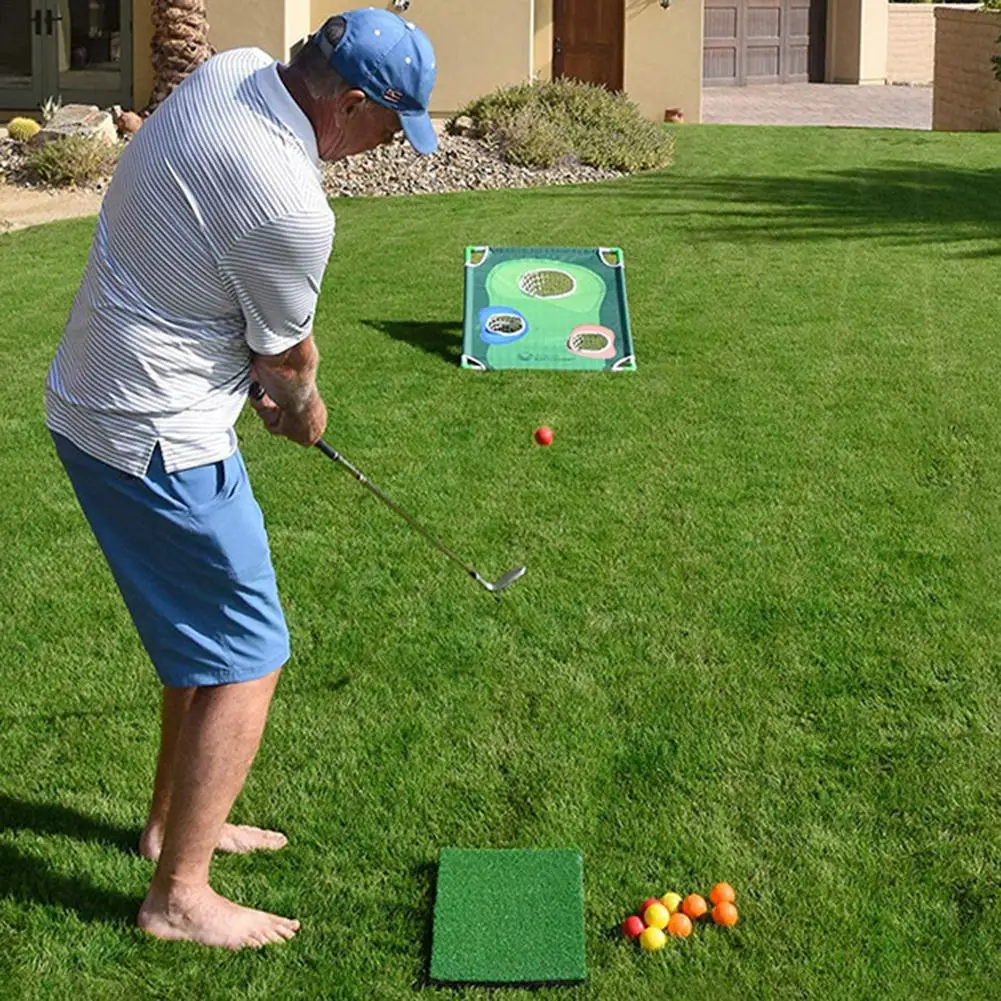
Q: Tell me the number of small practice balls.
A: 10